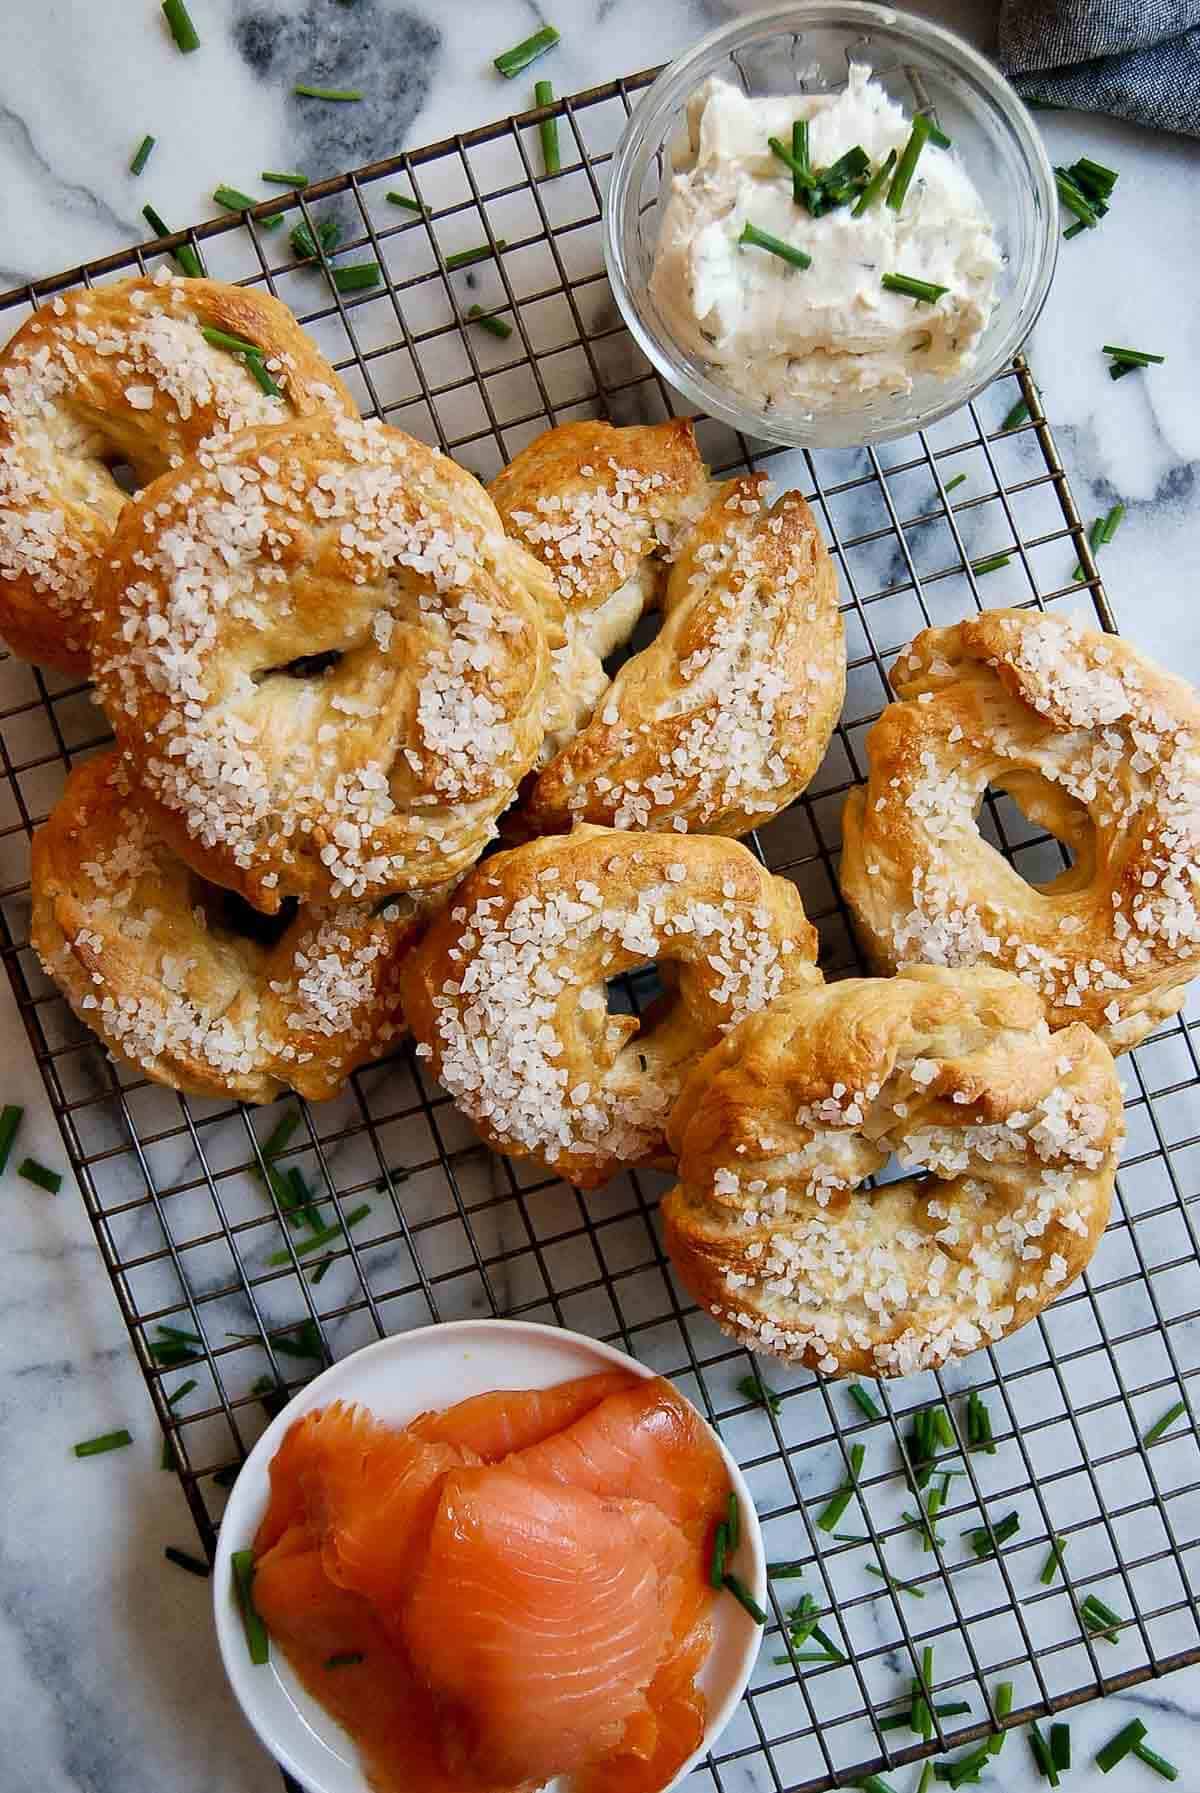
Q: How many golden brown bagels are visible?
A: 7